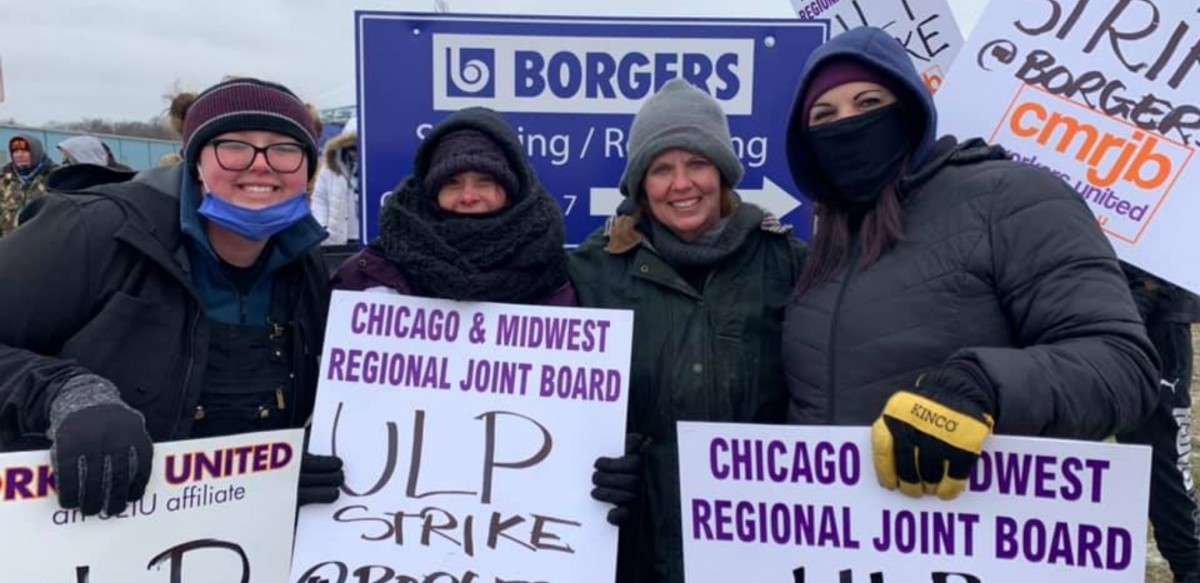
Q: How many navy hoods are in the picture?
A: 1